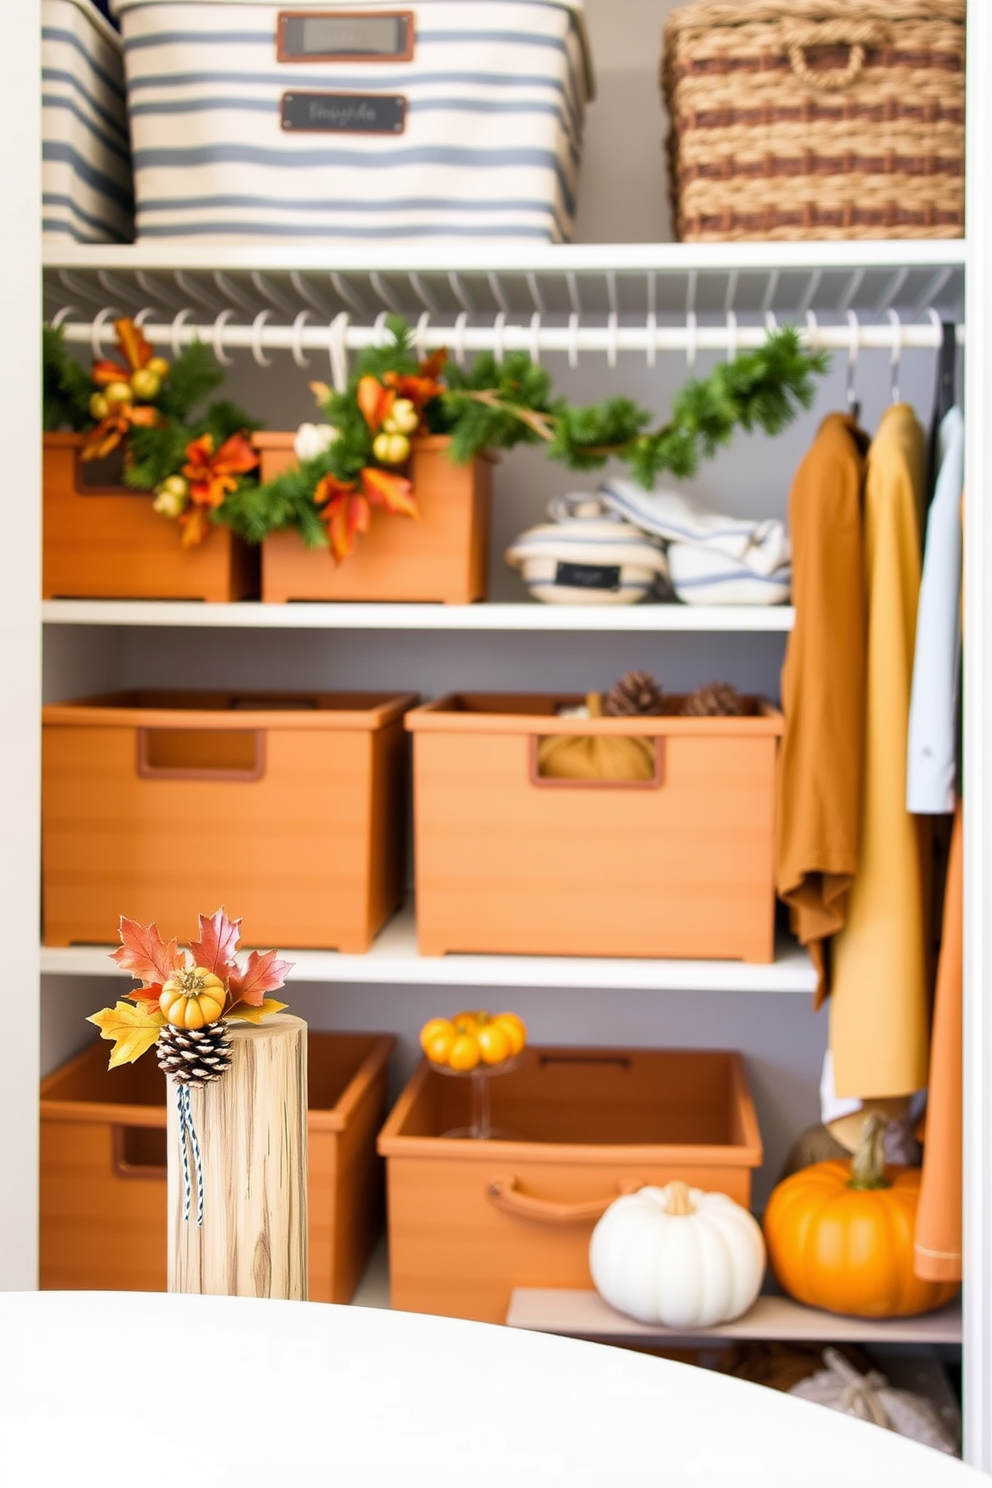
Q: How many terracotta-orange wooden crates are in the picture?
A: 6